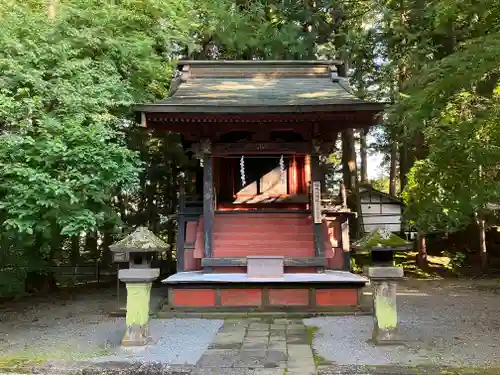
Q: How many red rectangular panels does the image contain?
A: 4